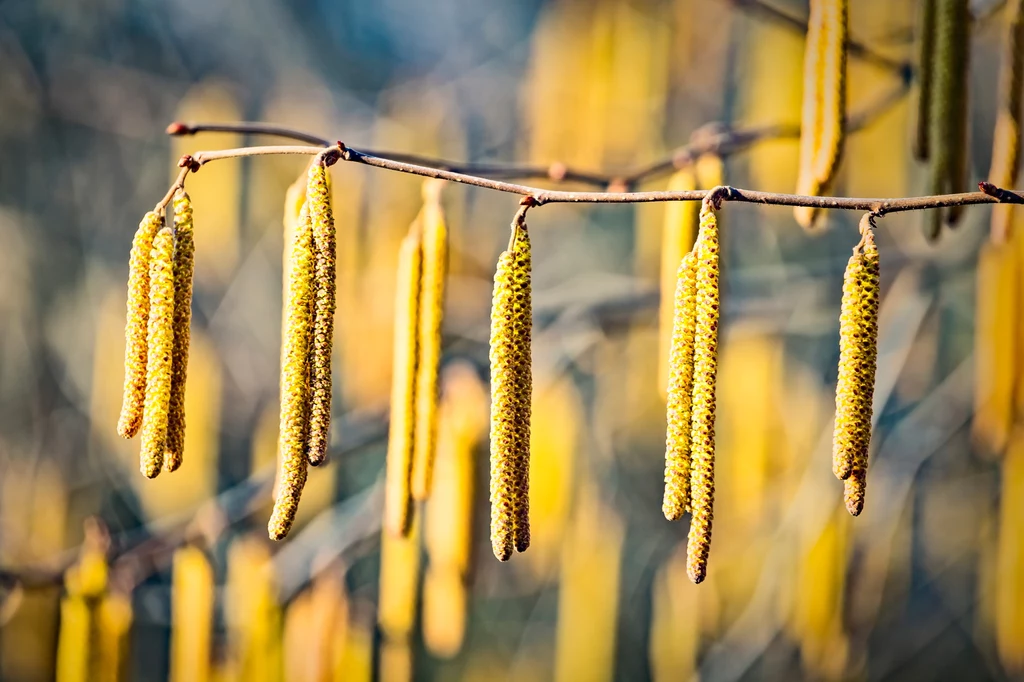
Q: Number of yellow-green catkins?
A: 11